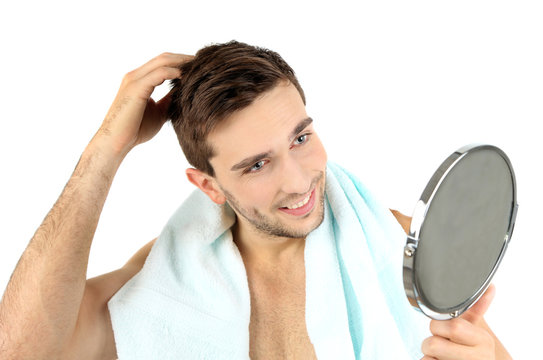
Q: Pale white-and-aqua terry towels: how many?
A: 1